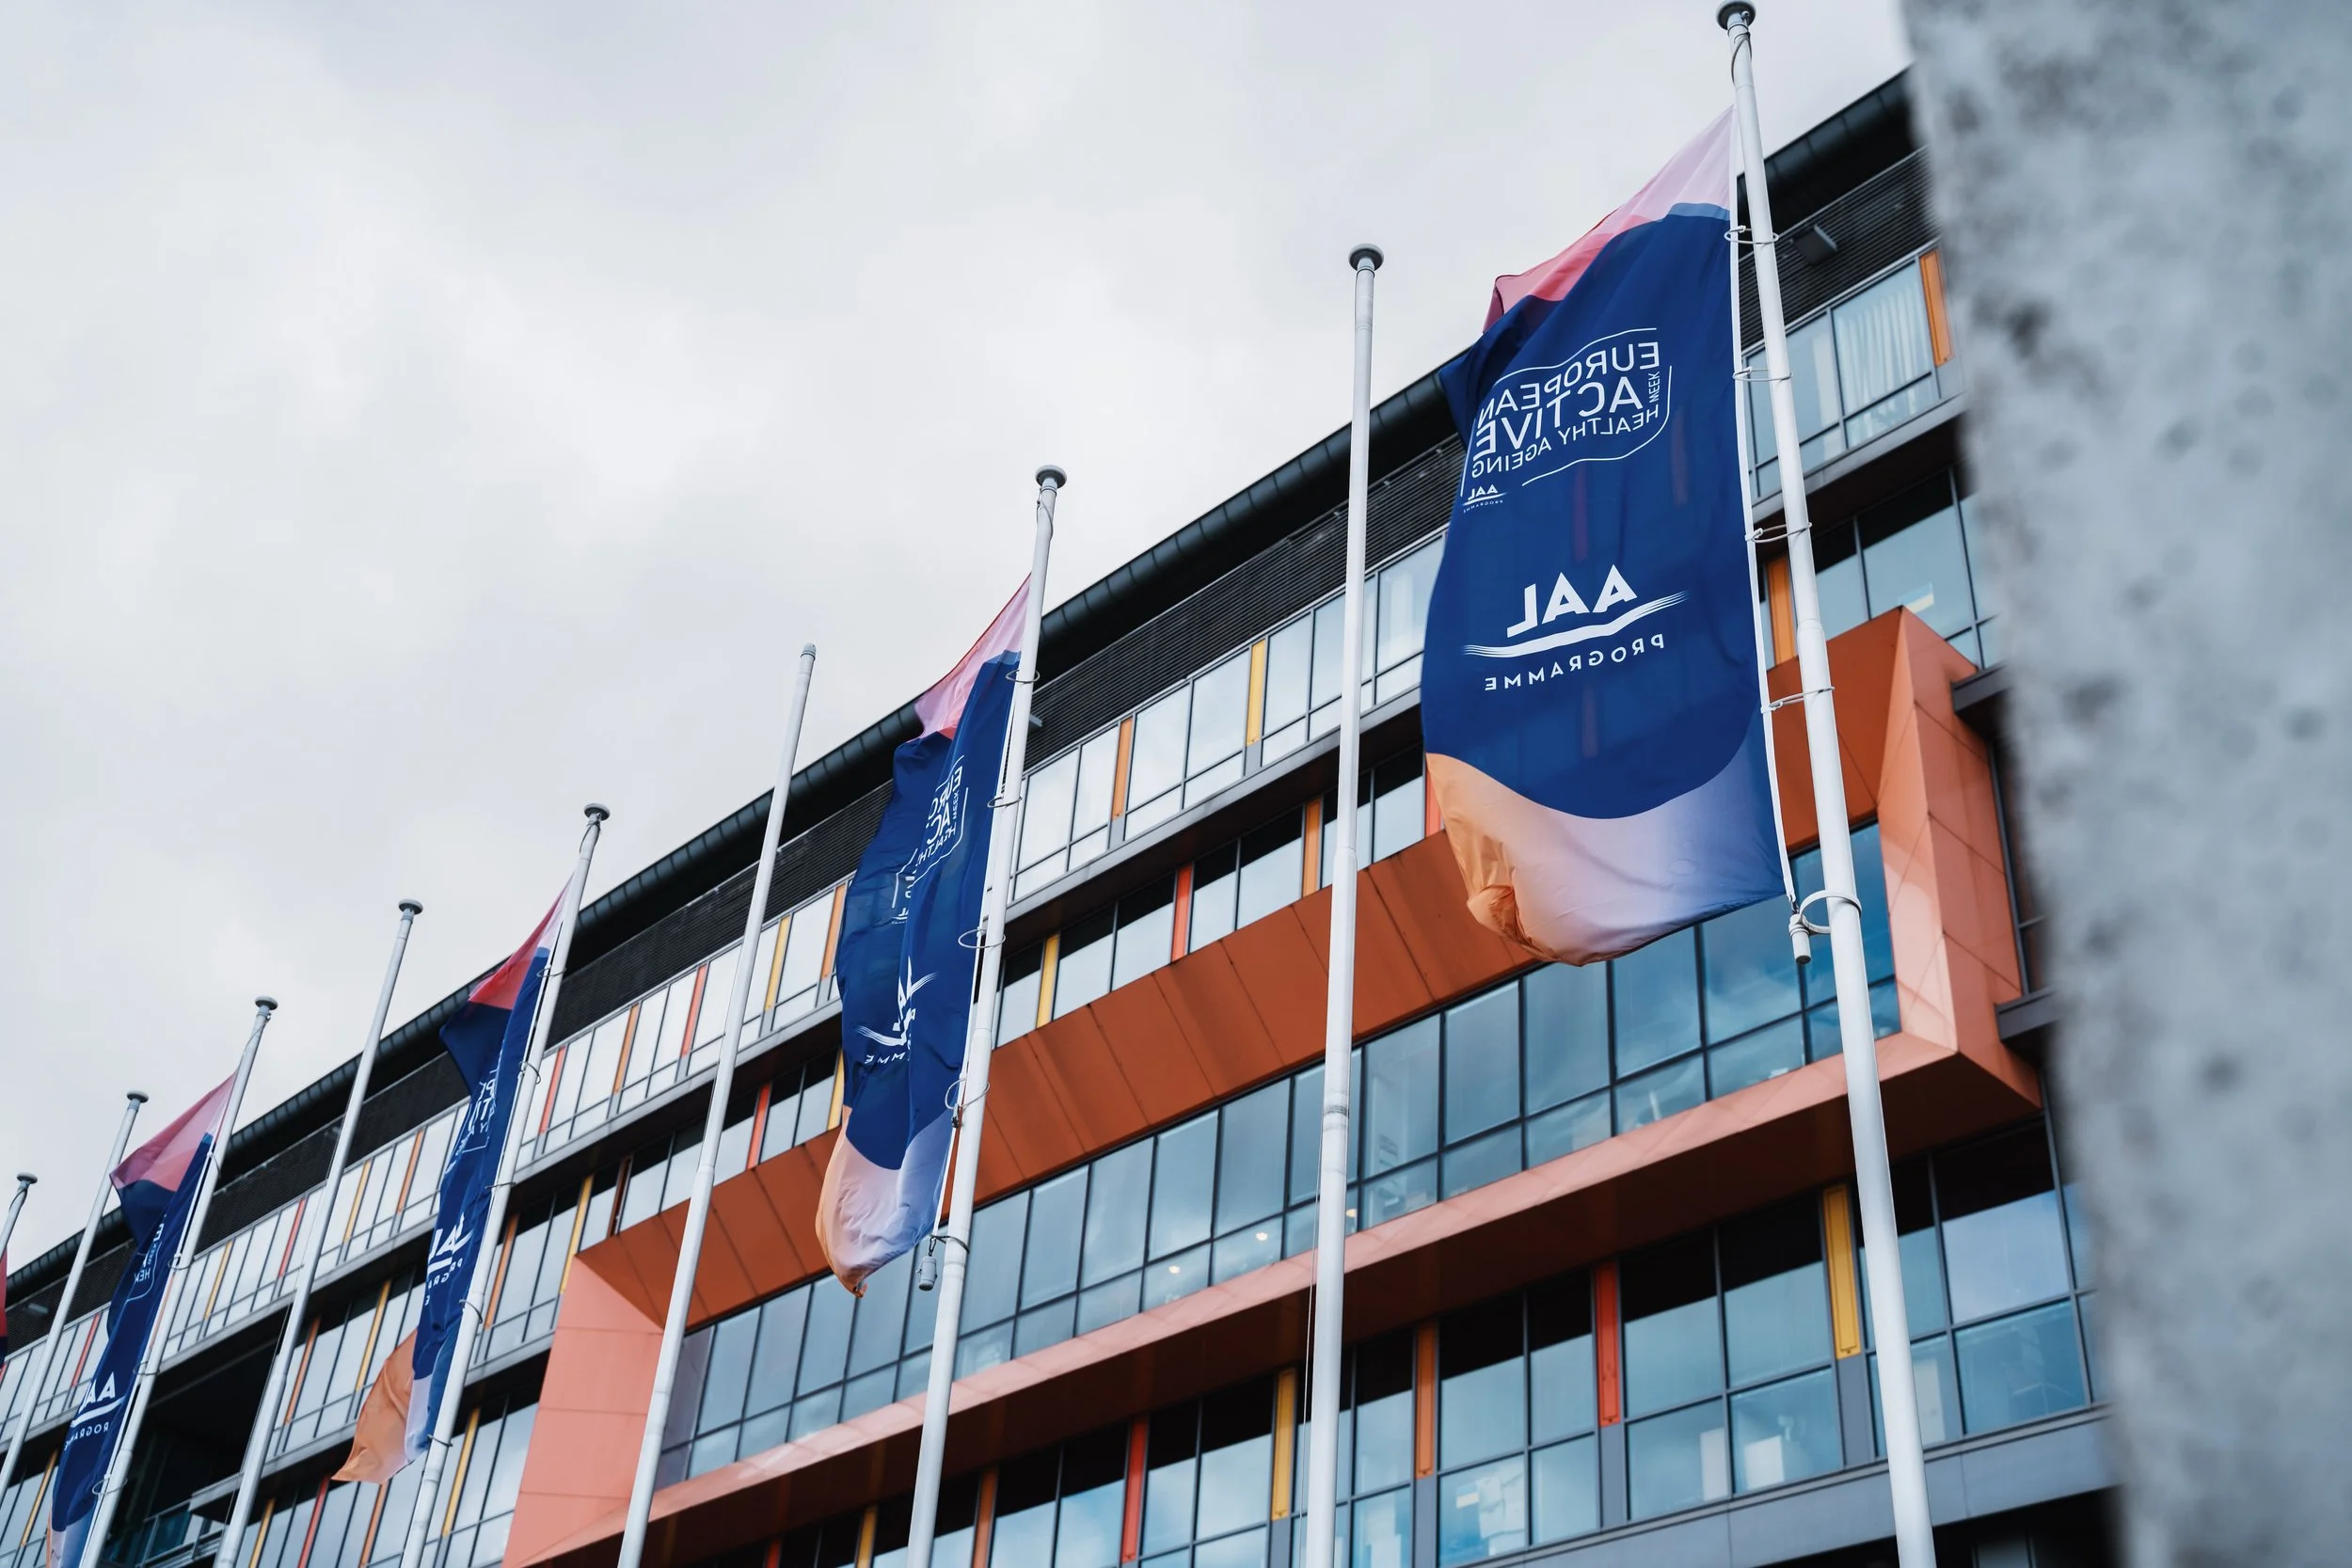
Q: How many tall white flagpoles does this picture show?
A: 9